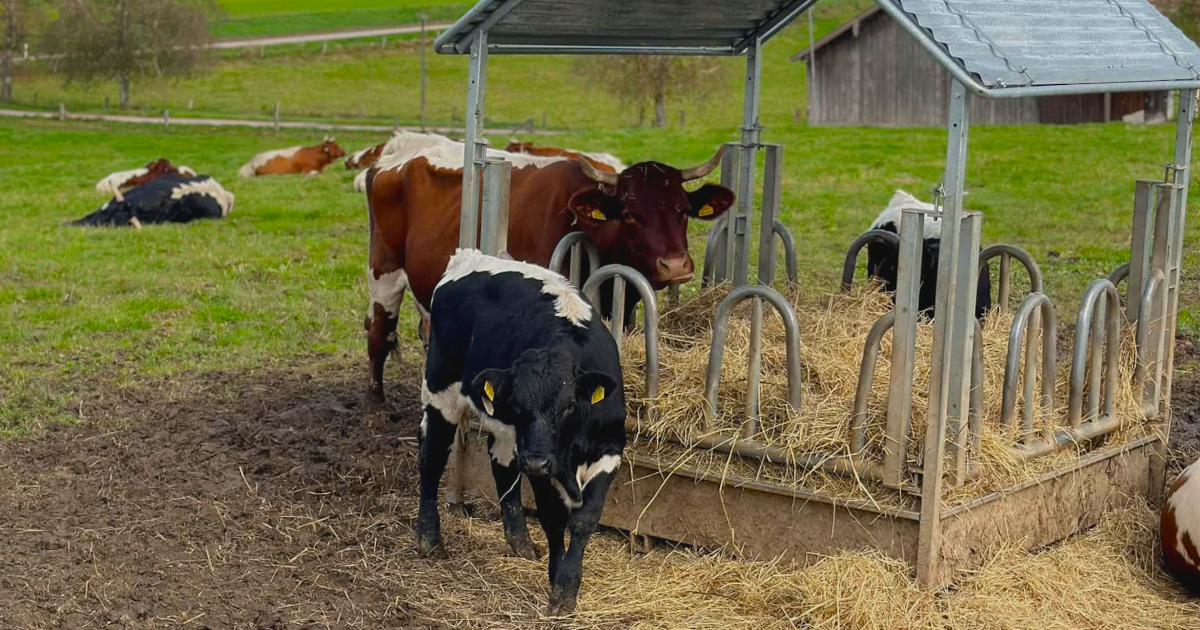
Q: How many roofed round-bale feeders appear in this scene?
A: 1